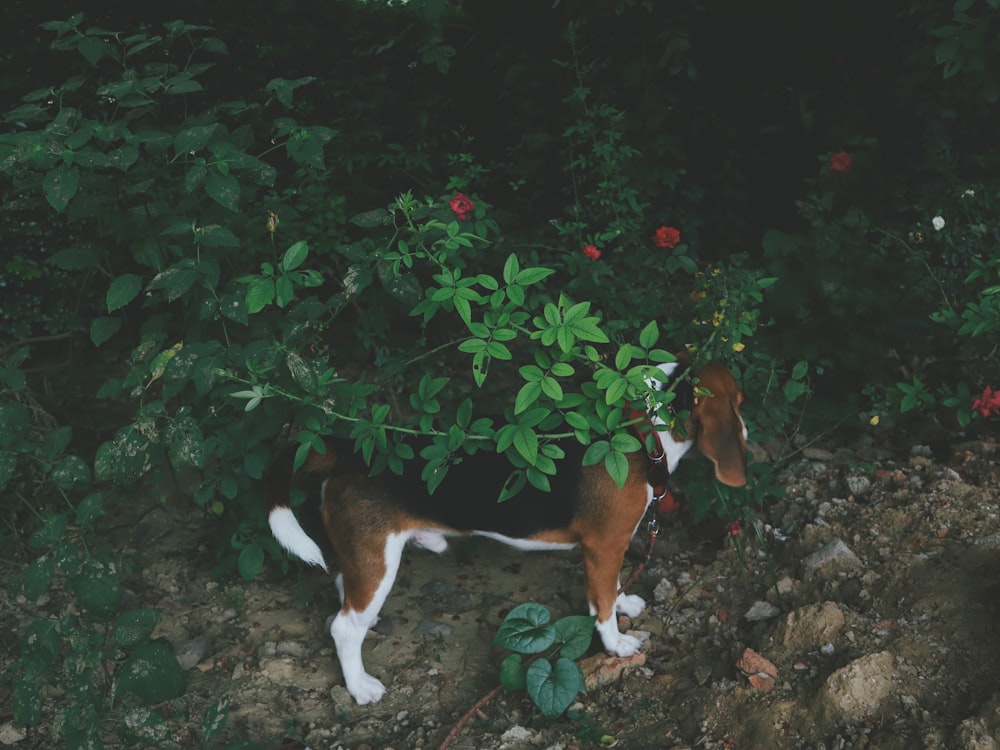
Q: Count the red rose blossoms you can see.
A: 5